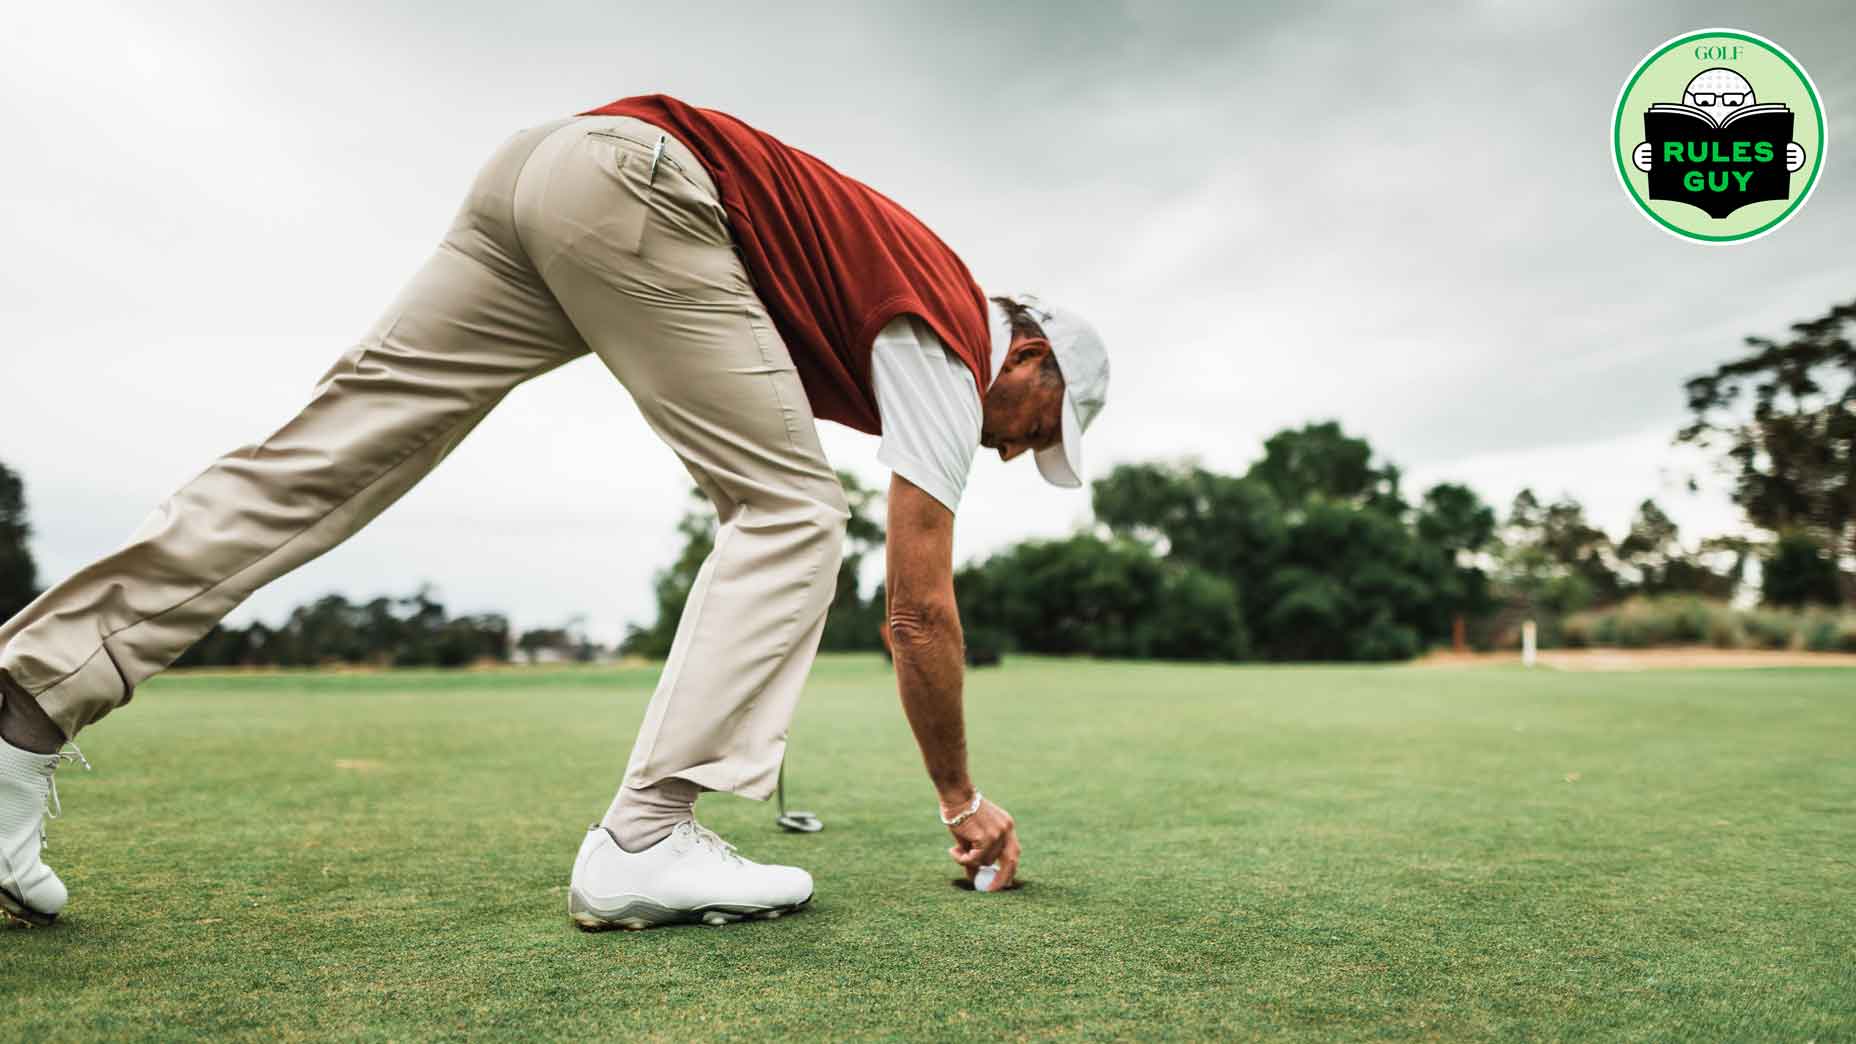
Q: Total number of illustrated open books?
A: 1